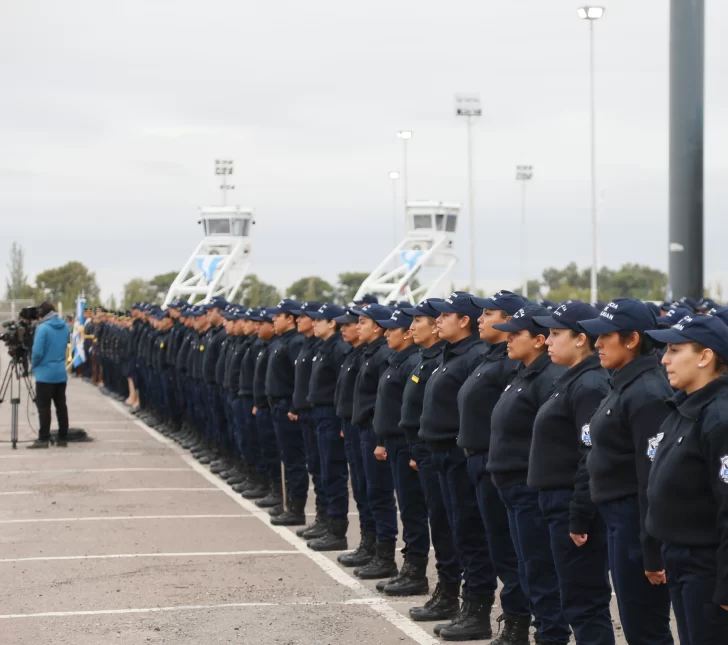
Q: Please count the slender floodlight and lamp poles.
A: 6